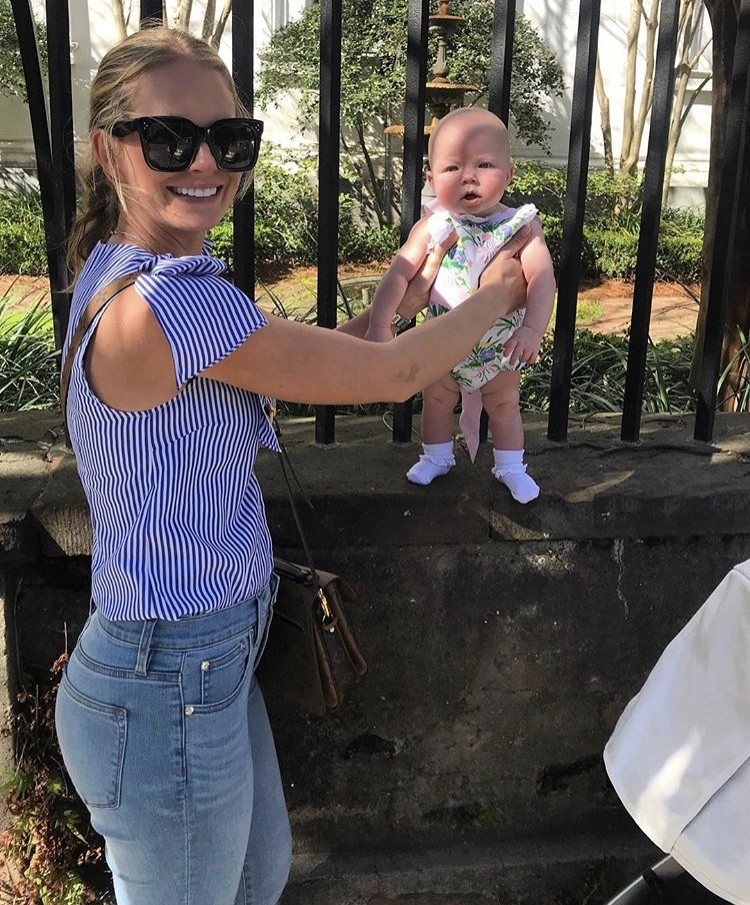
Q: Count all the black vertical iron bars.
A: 10